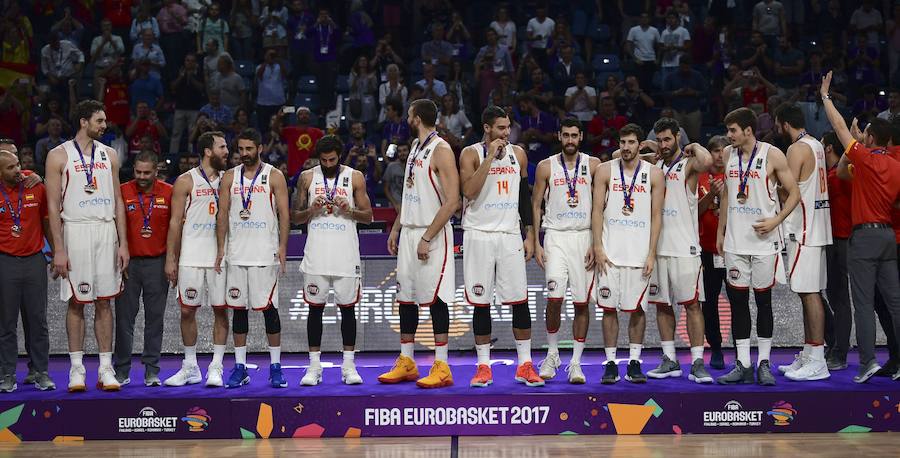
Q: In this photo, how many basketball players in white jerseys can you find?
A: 11